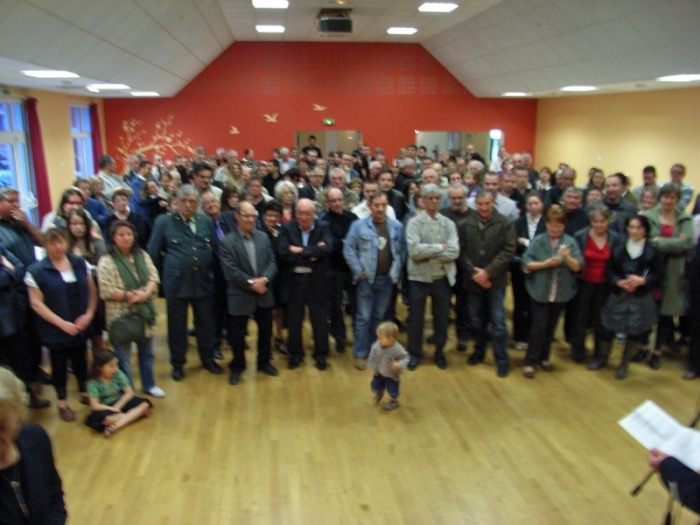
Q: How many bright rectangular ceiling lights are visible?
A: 10